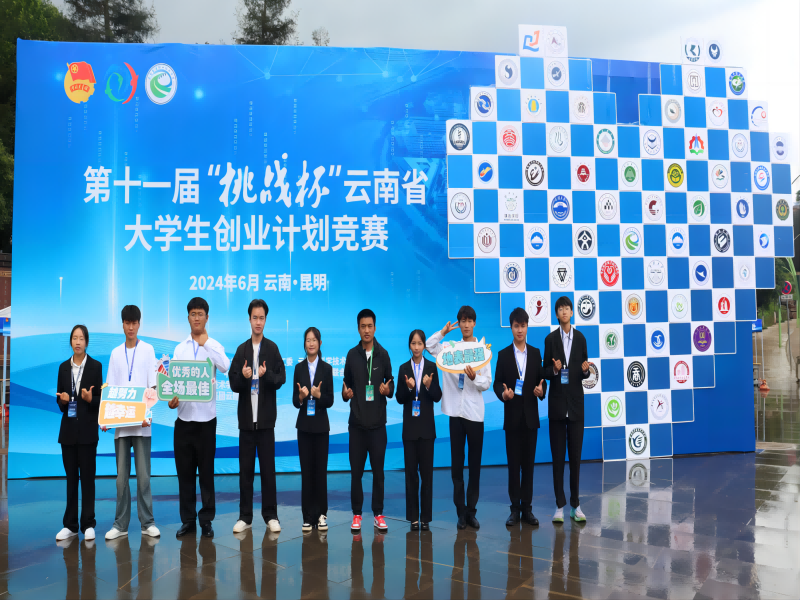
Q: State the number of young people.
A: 10